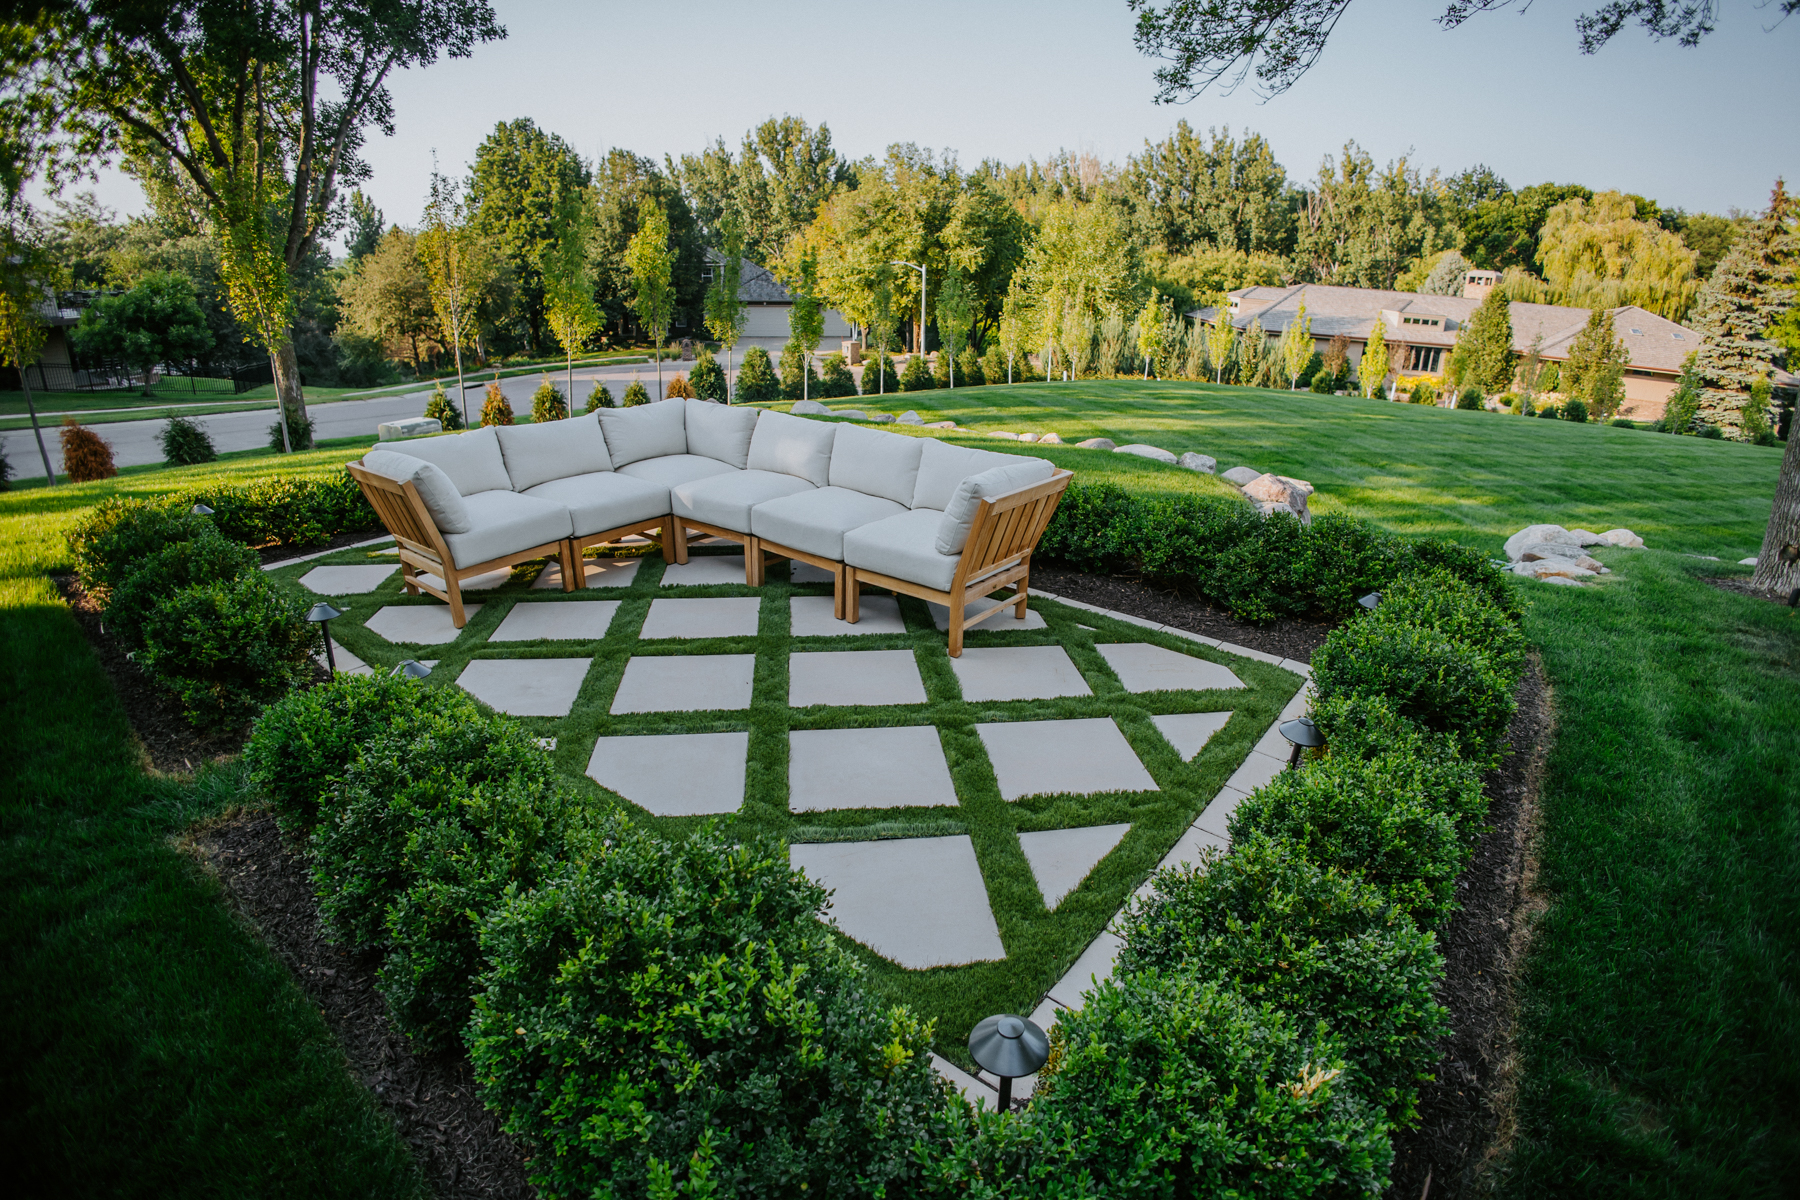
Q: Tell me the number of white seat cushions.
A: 6